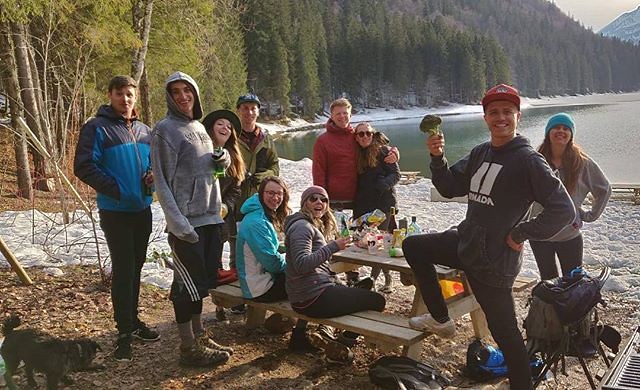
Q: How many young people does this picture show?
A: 10